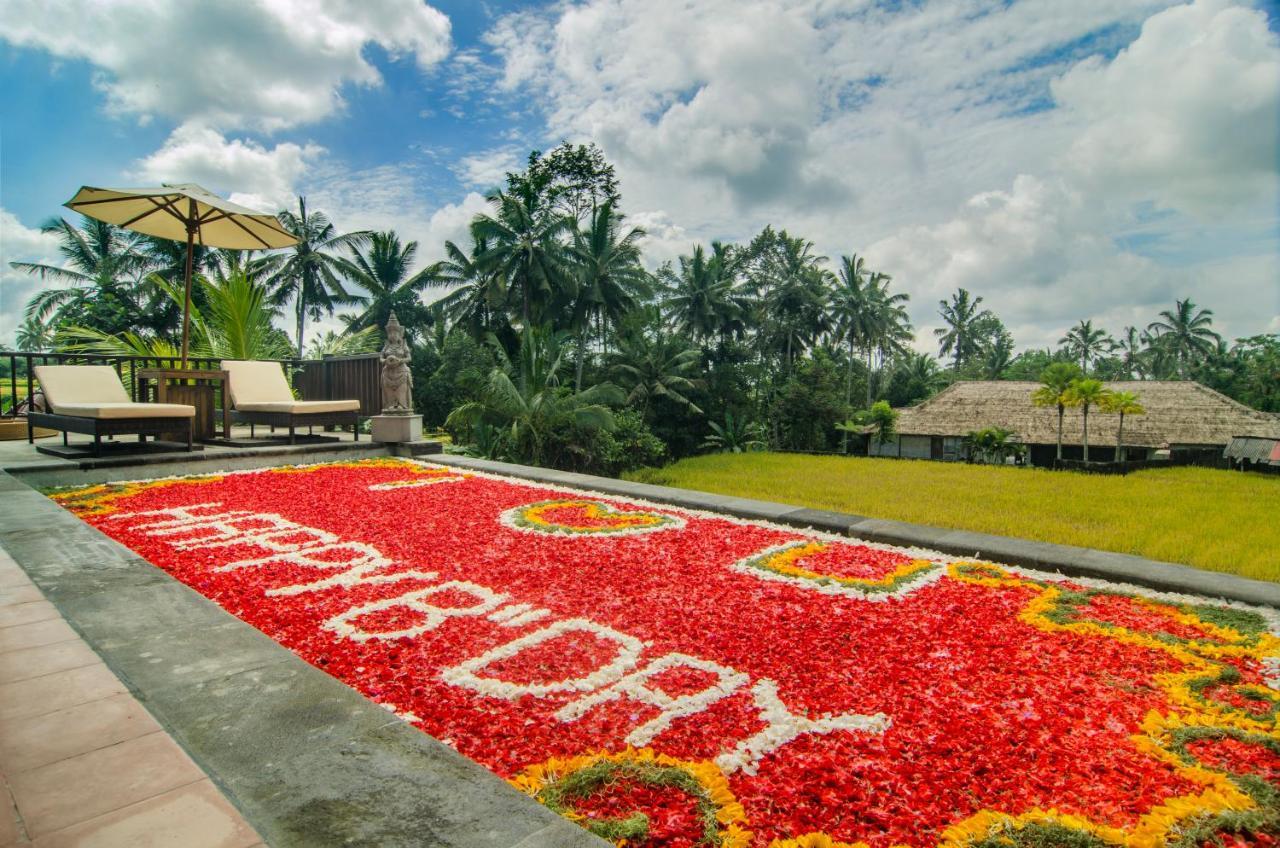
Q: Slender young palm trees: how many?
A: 3